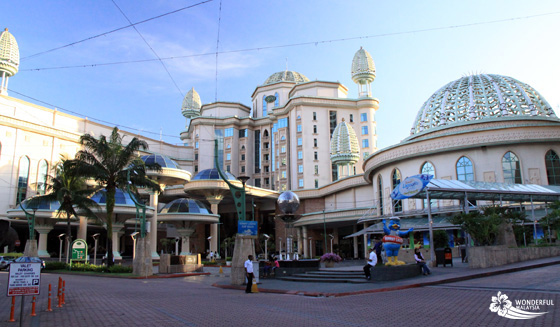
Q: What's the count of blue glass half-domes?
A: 5